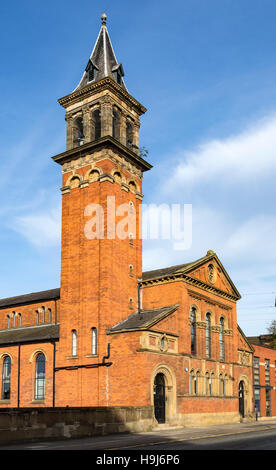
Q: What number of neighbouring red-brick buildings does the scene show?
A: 1